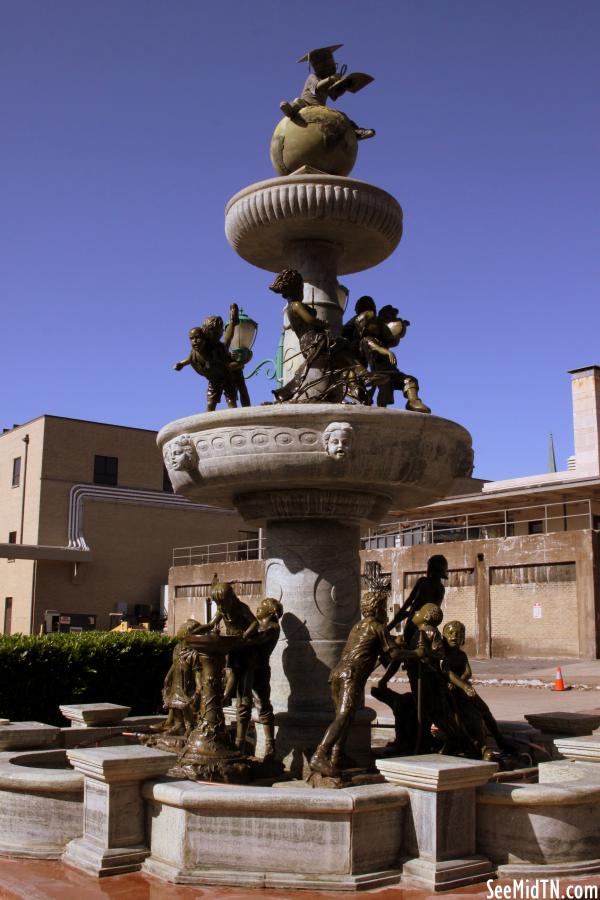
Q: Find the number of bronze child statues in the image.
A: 13